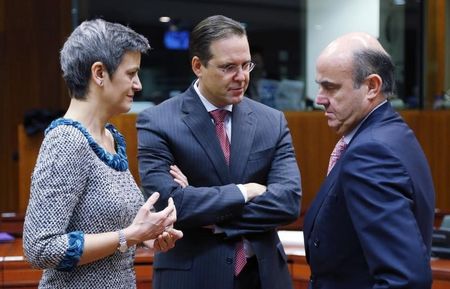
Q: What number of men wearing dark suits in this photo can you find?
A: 2